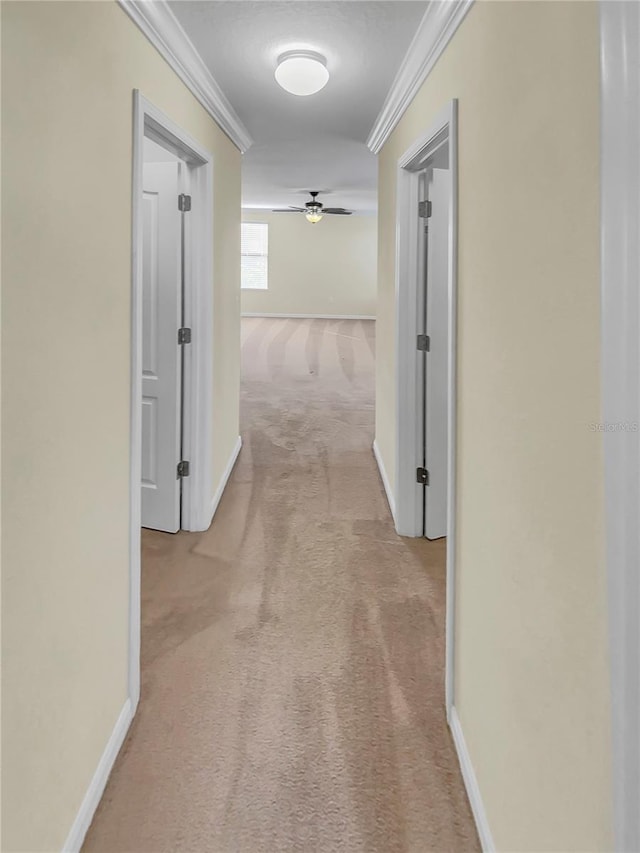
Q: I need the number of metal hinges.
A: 6